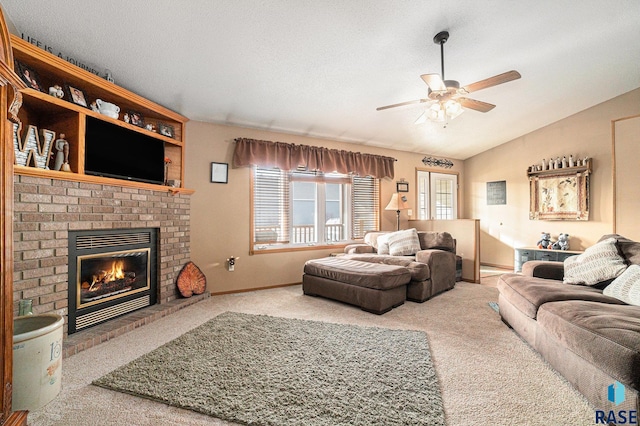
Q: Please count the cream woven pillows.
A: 4